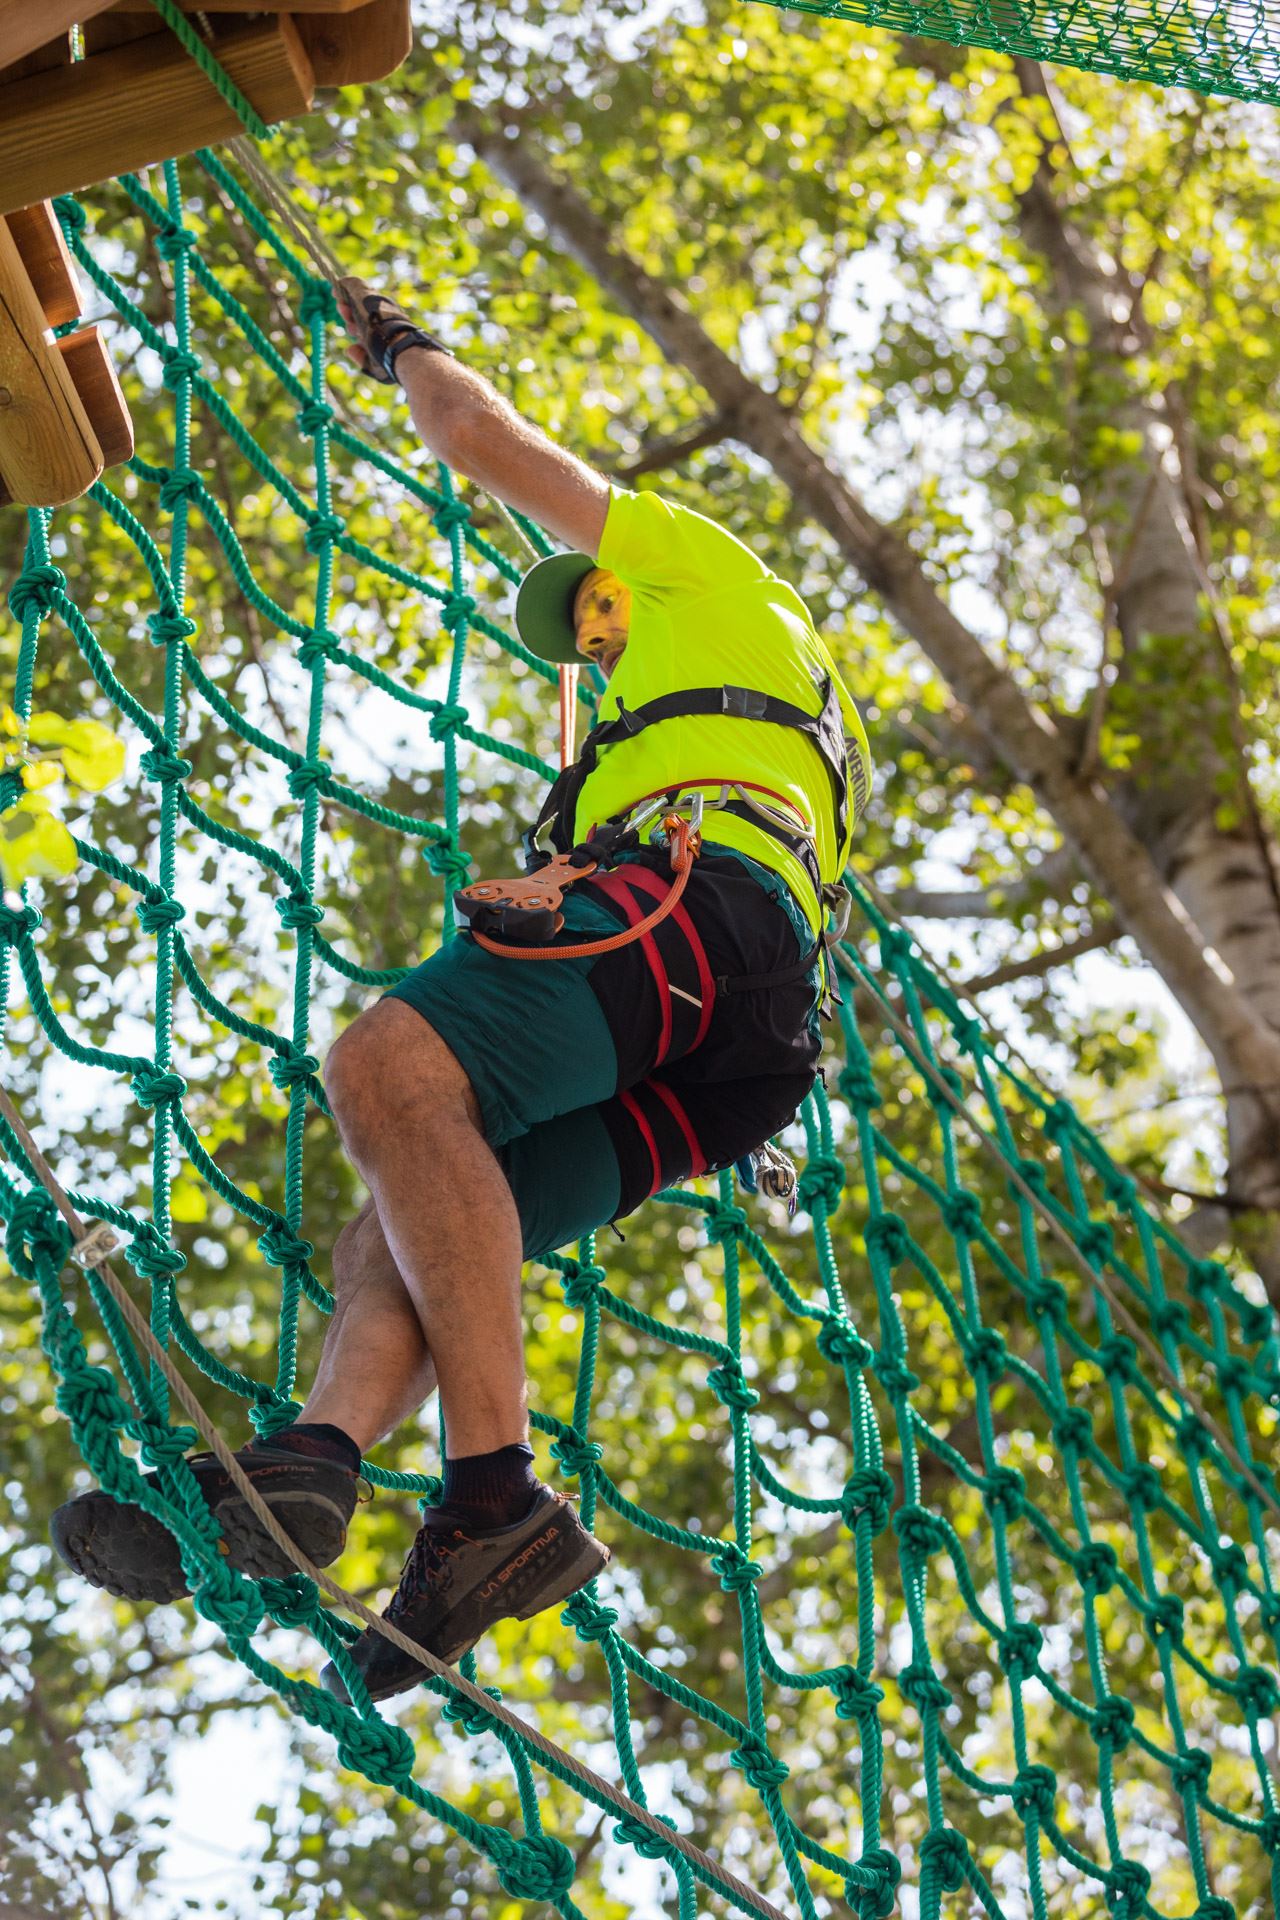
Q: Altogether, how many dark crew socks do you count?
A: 2